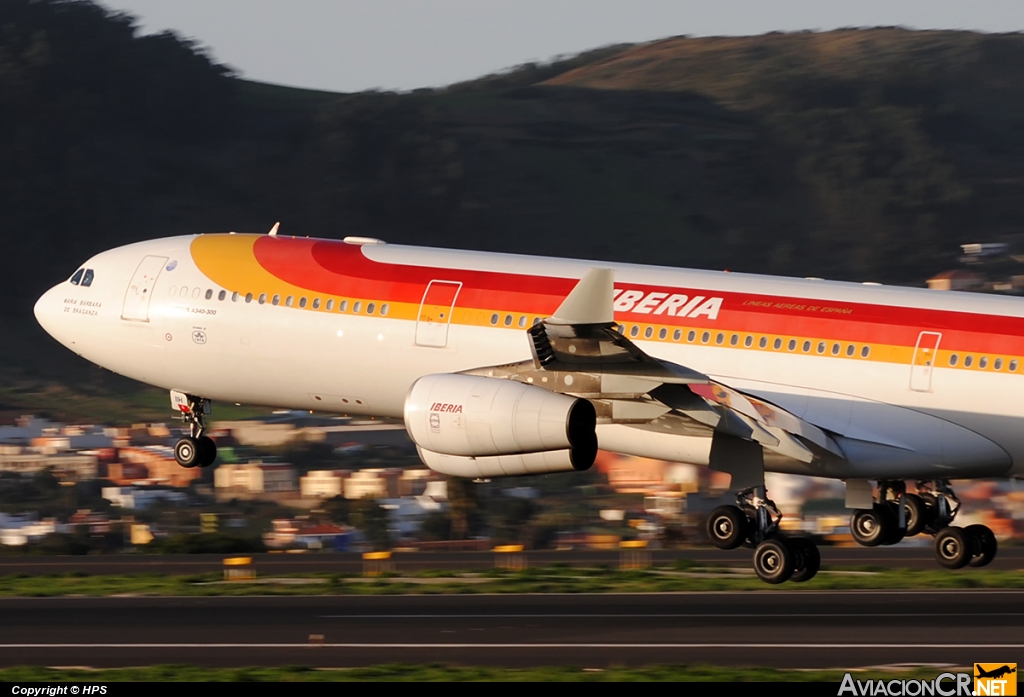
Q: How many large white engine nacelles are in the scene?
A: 2